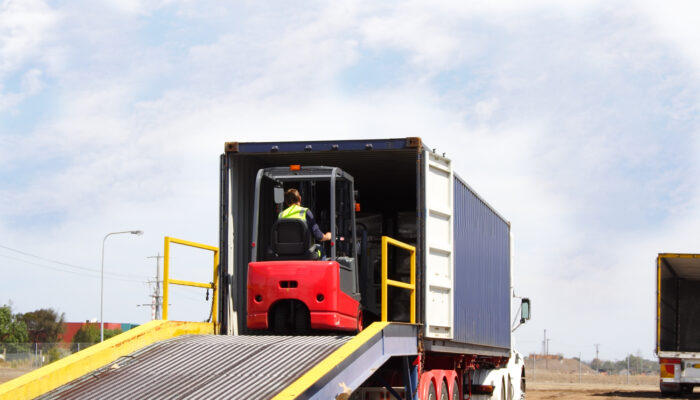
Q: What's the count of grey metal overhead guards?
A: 1